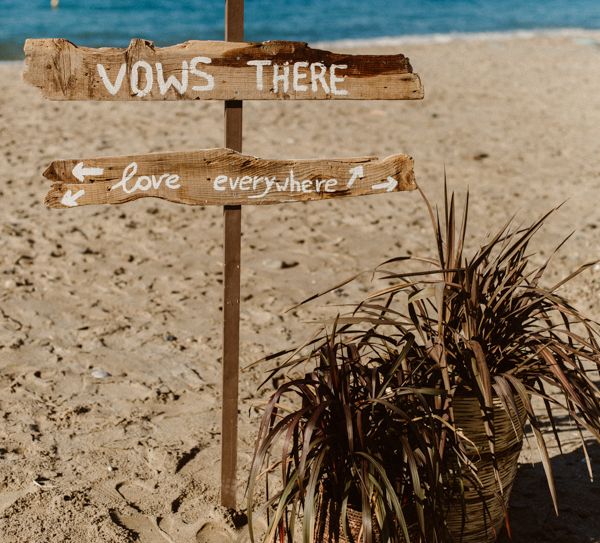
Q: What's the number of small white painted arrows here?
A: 4